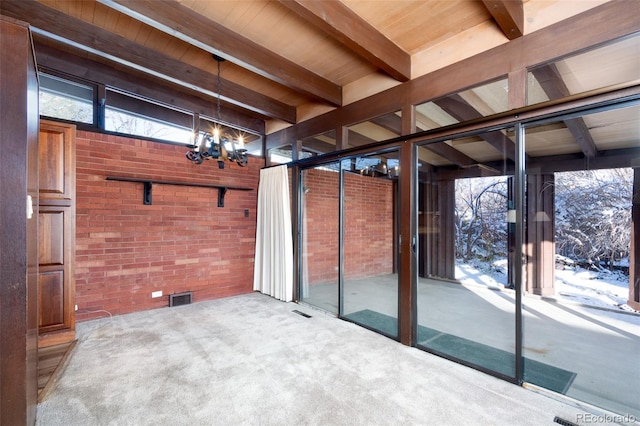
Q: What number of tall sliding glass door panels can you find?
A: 4